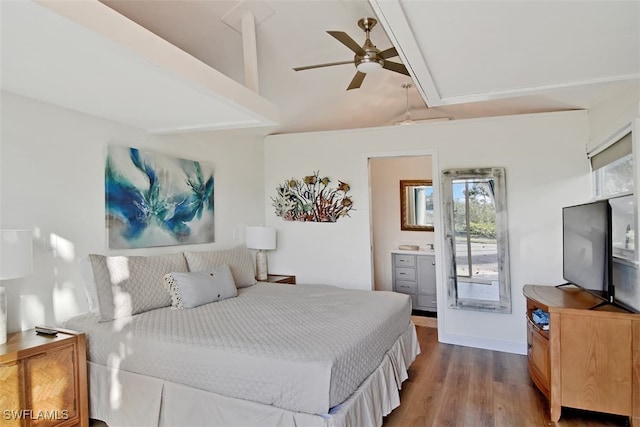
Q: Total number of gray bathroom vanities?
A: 1